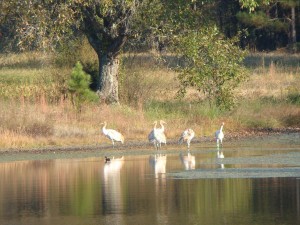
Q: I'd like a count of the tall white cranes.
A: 5